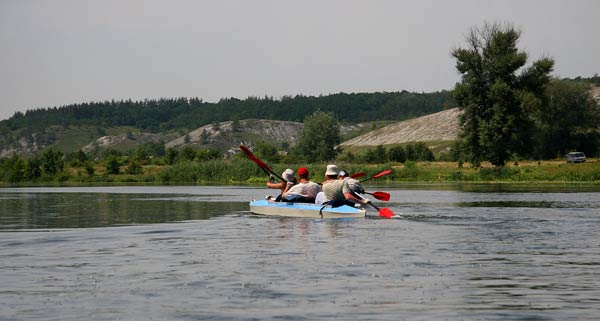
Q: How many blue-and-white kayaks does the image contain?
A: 1